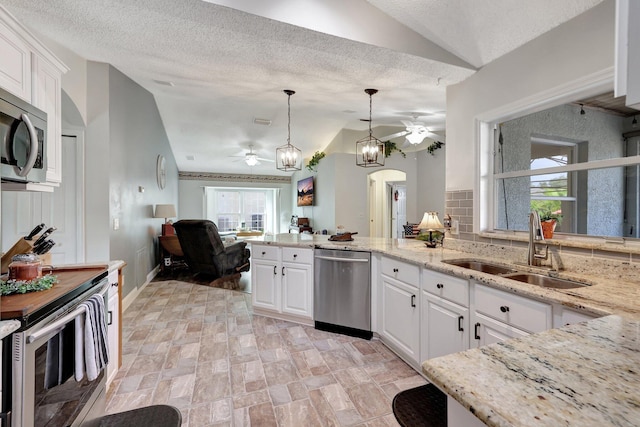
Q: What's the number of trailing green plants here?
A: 3